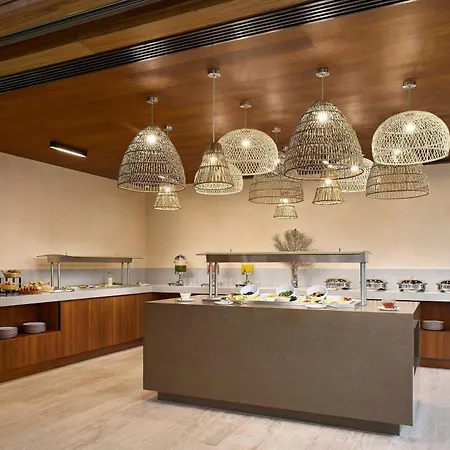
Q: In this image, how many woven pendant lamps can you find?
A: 12